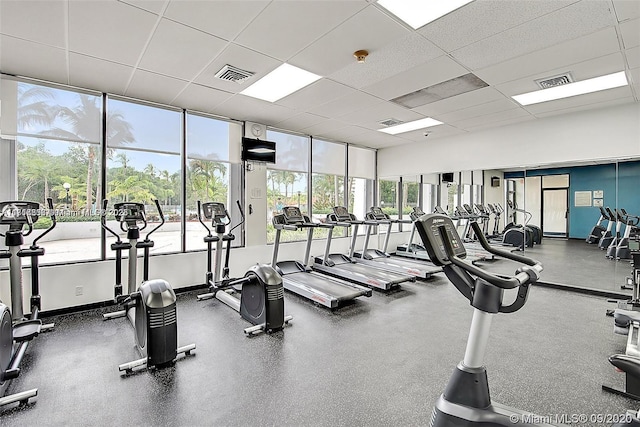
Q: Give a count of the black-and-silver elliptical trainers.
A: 3